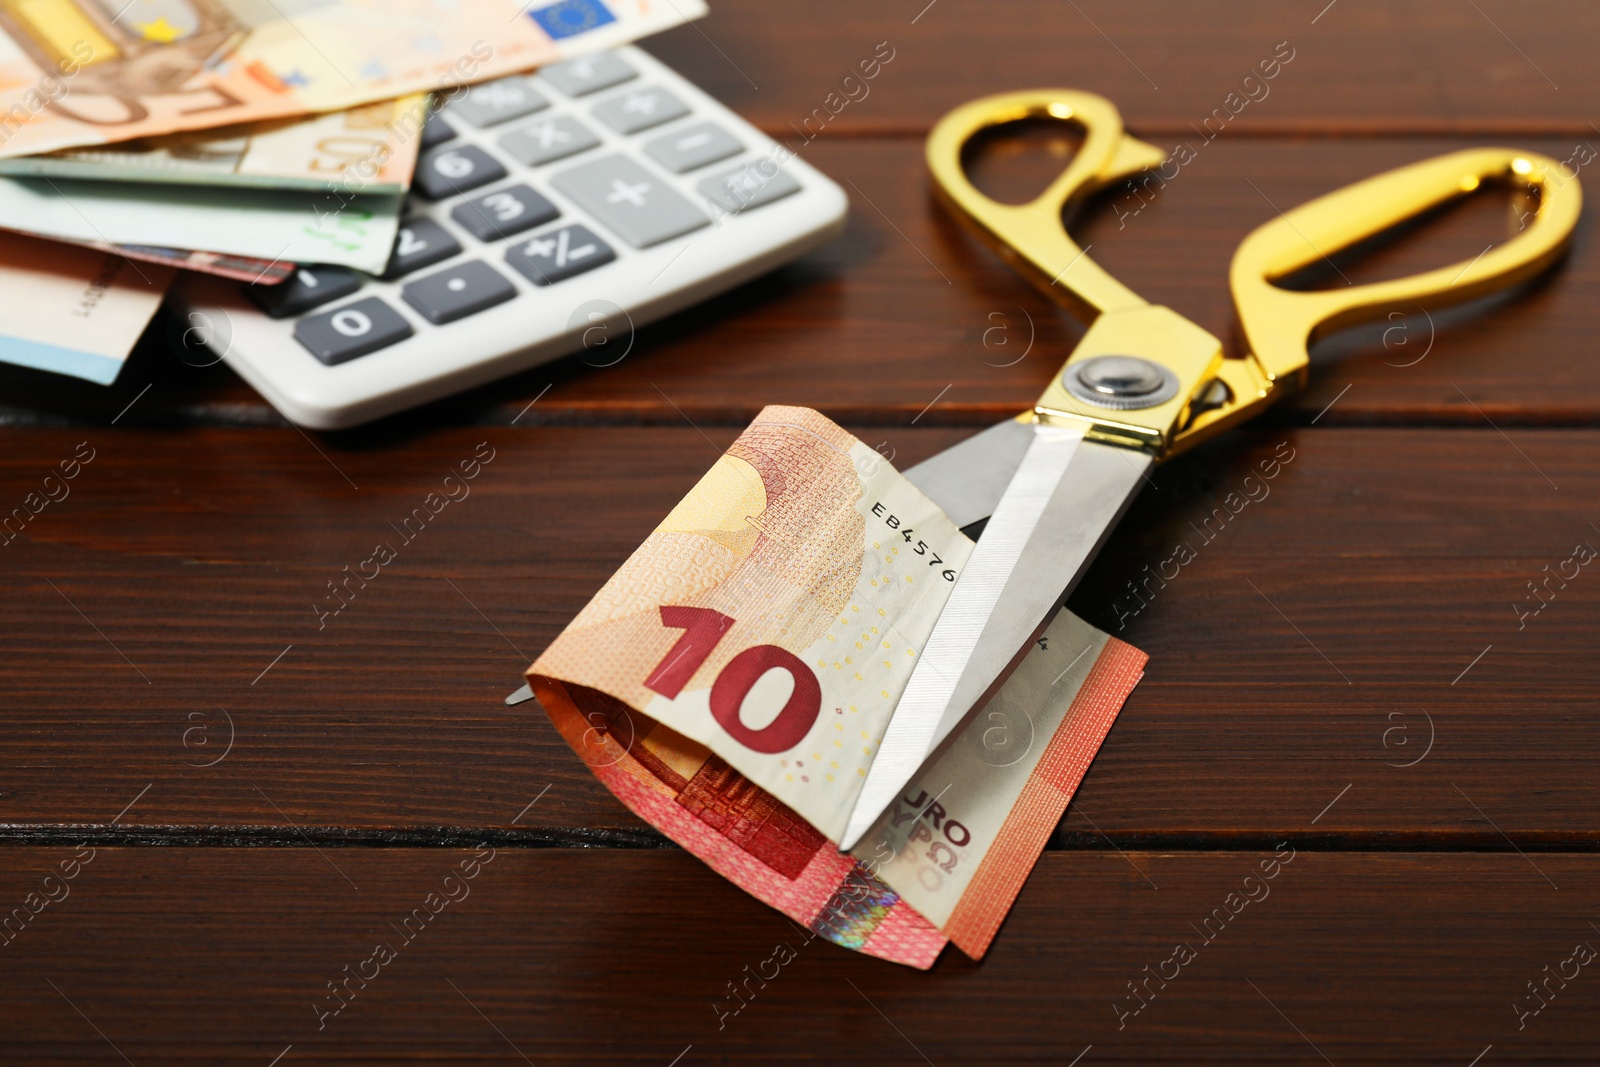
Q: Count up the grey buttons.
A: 7